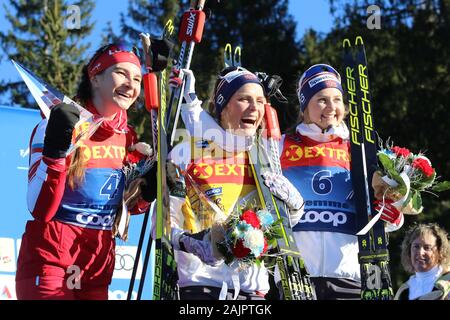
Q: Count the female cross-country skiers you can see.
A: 3